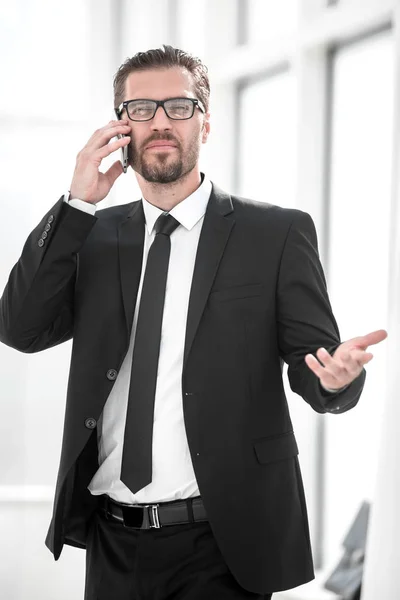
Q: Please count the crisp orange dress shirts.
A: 0